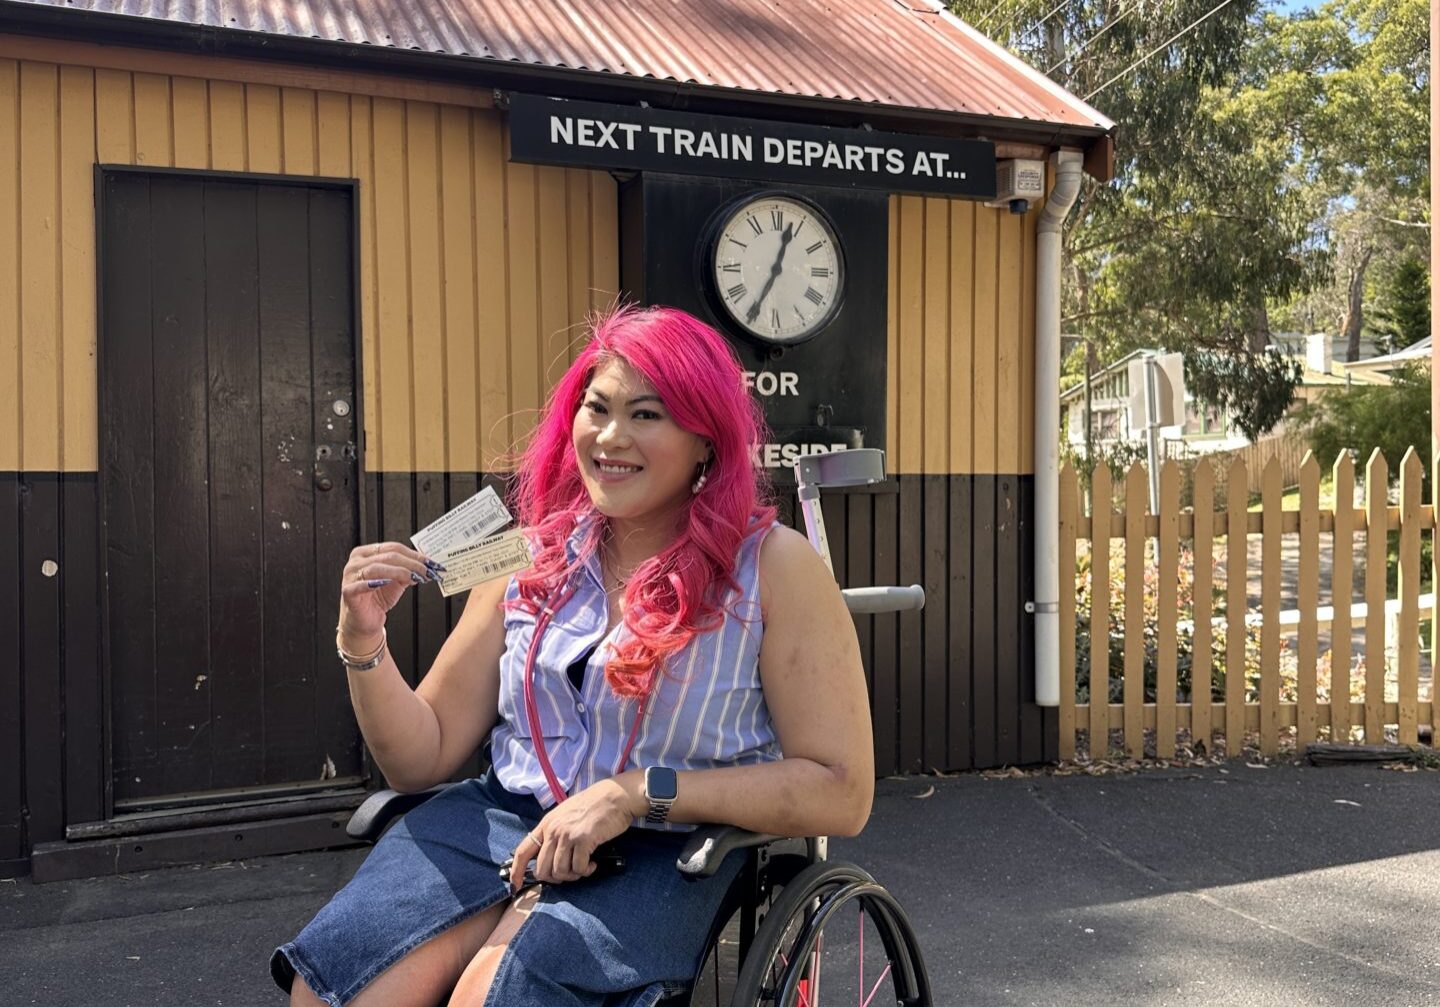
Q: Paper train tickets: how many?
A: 2